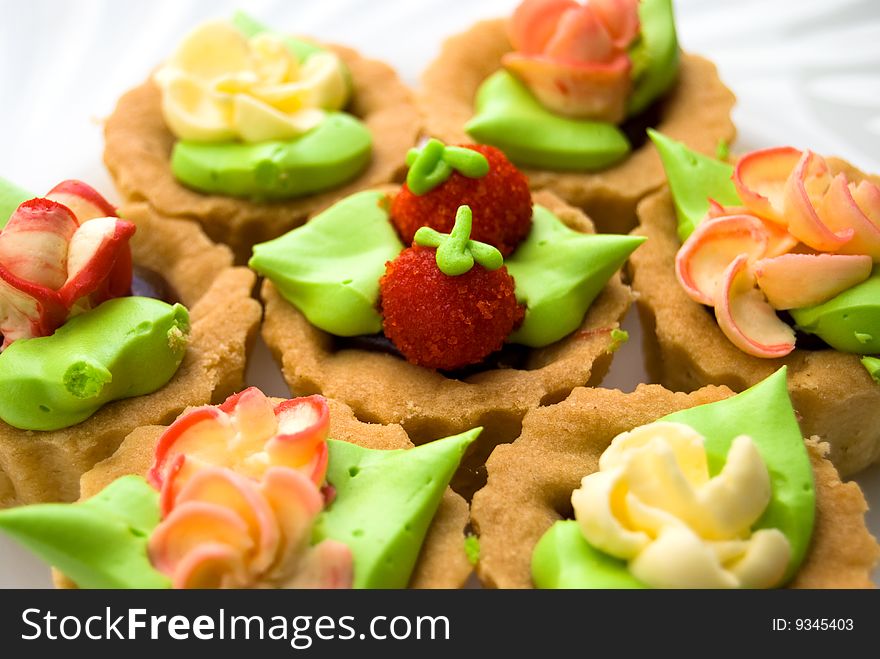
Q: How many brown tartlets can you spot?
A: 7